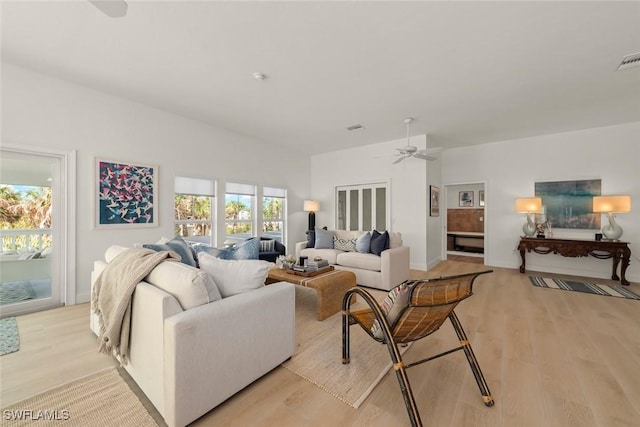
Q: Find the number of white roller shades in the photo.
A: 3